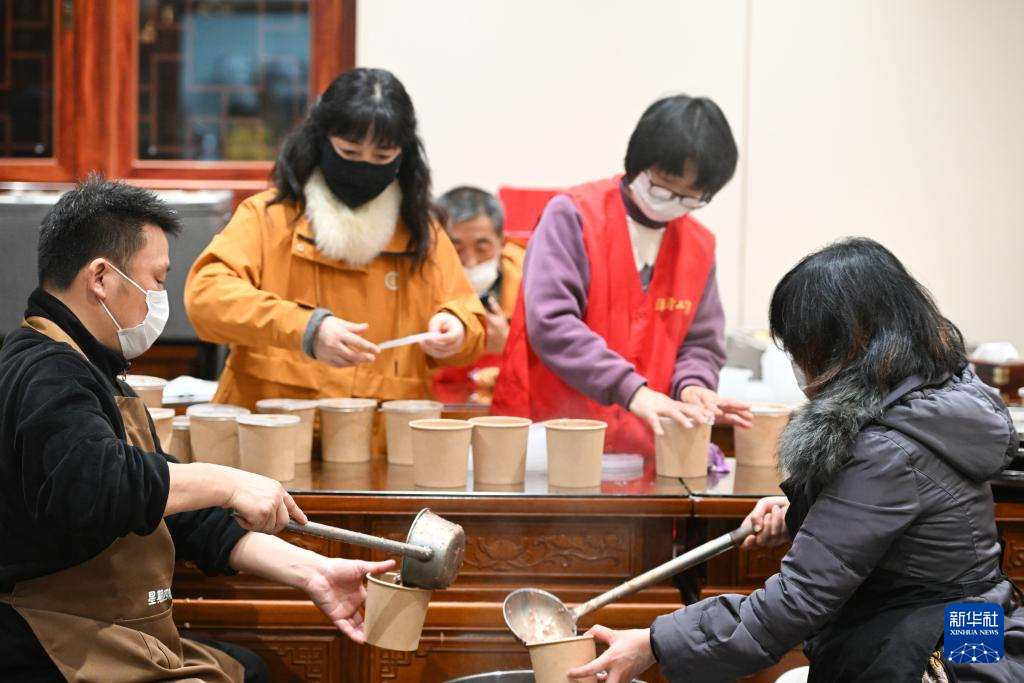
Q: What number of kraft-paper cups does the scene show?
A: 15